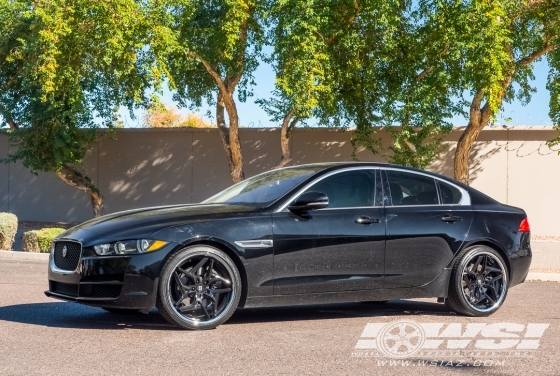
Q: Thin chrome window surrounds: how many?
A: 1